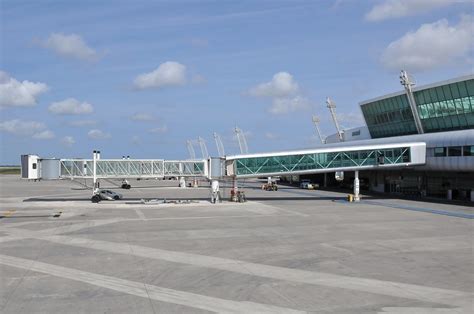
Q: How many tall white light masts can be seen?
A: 7